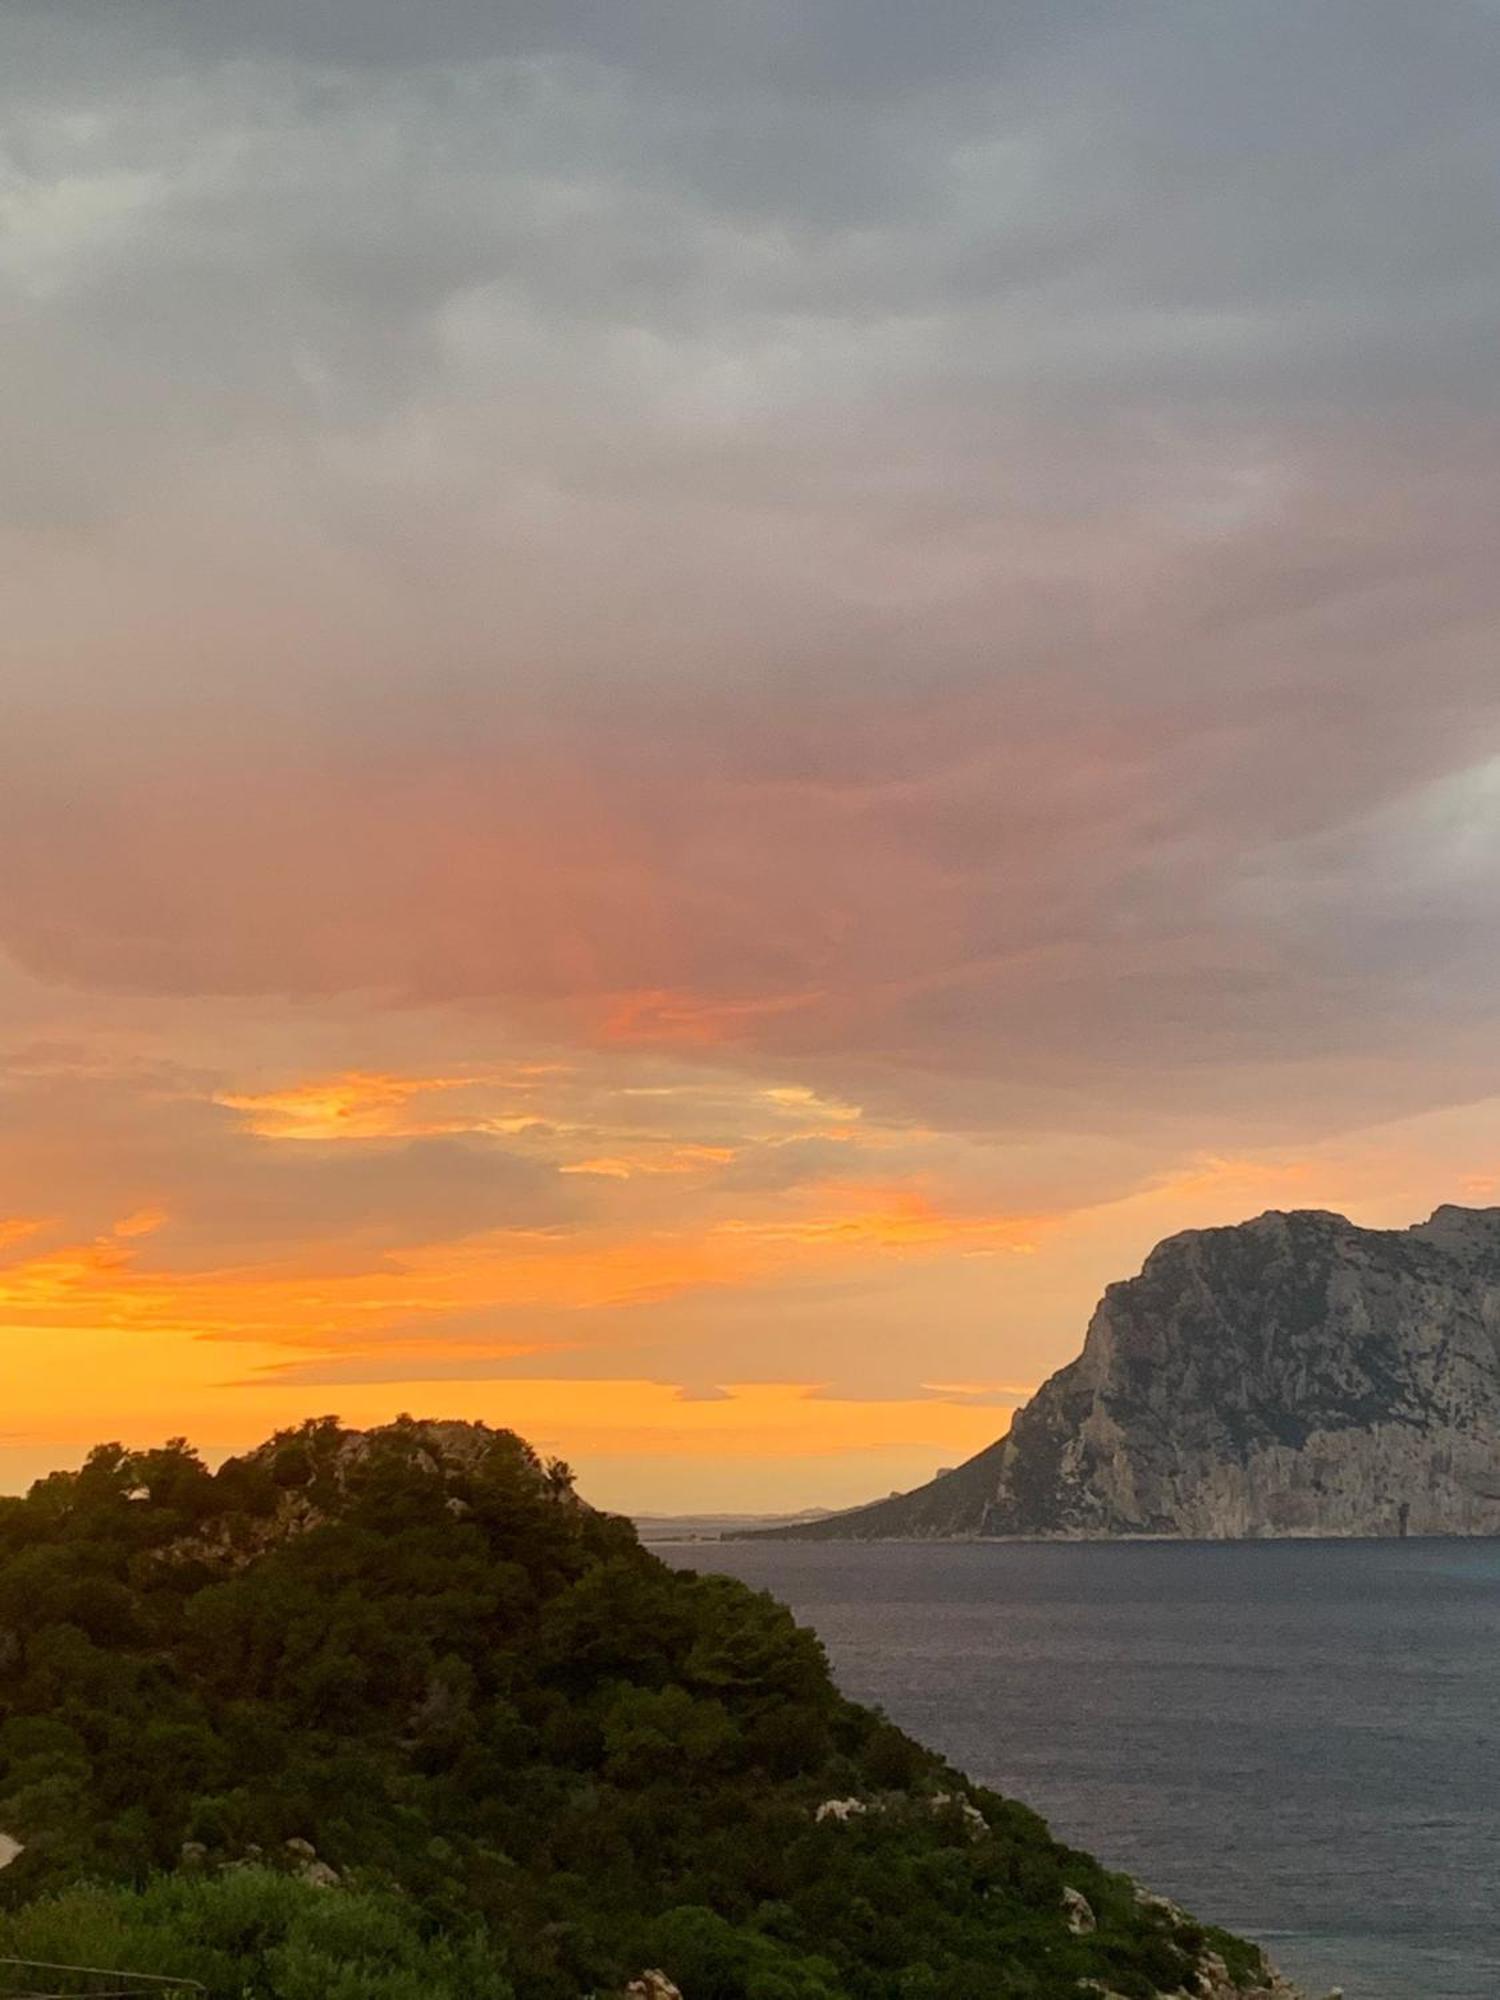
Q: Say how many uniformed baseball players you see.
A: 0